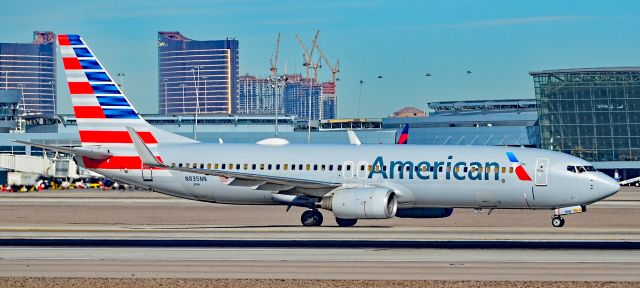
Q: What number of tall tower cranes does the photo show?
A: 4